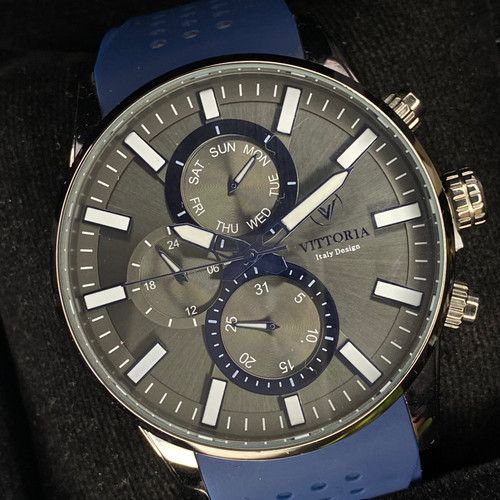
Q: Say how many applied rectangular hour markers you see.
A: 12